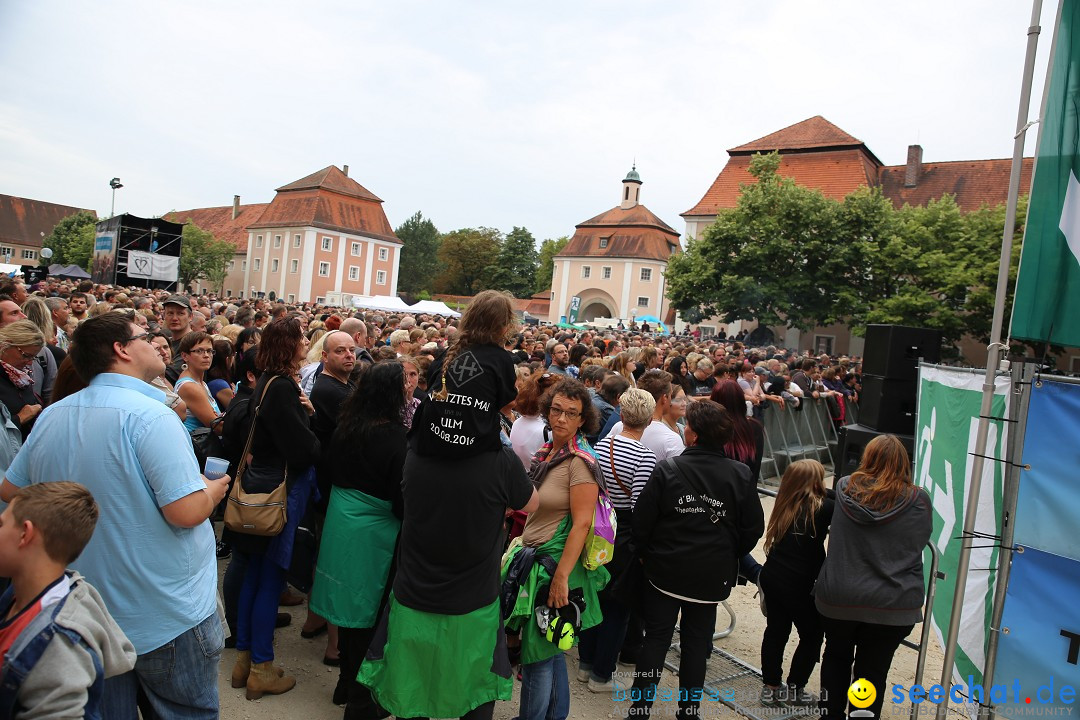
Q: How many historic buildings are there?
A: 4